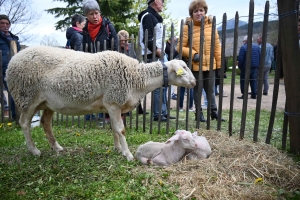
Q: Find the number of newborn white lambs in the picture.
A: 2